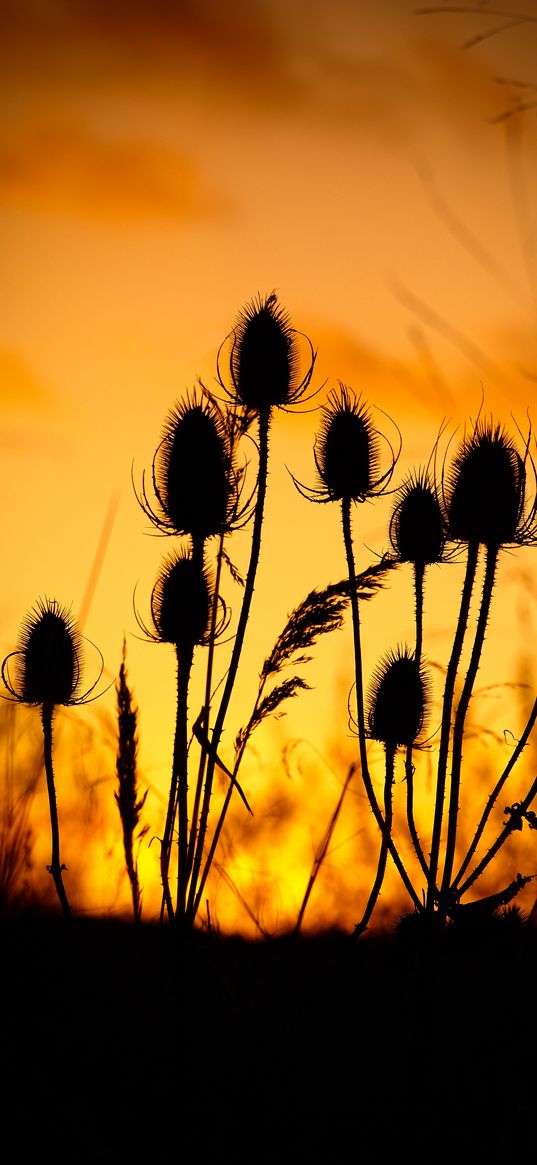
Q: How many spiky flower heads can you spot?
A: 8